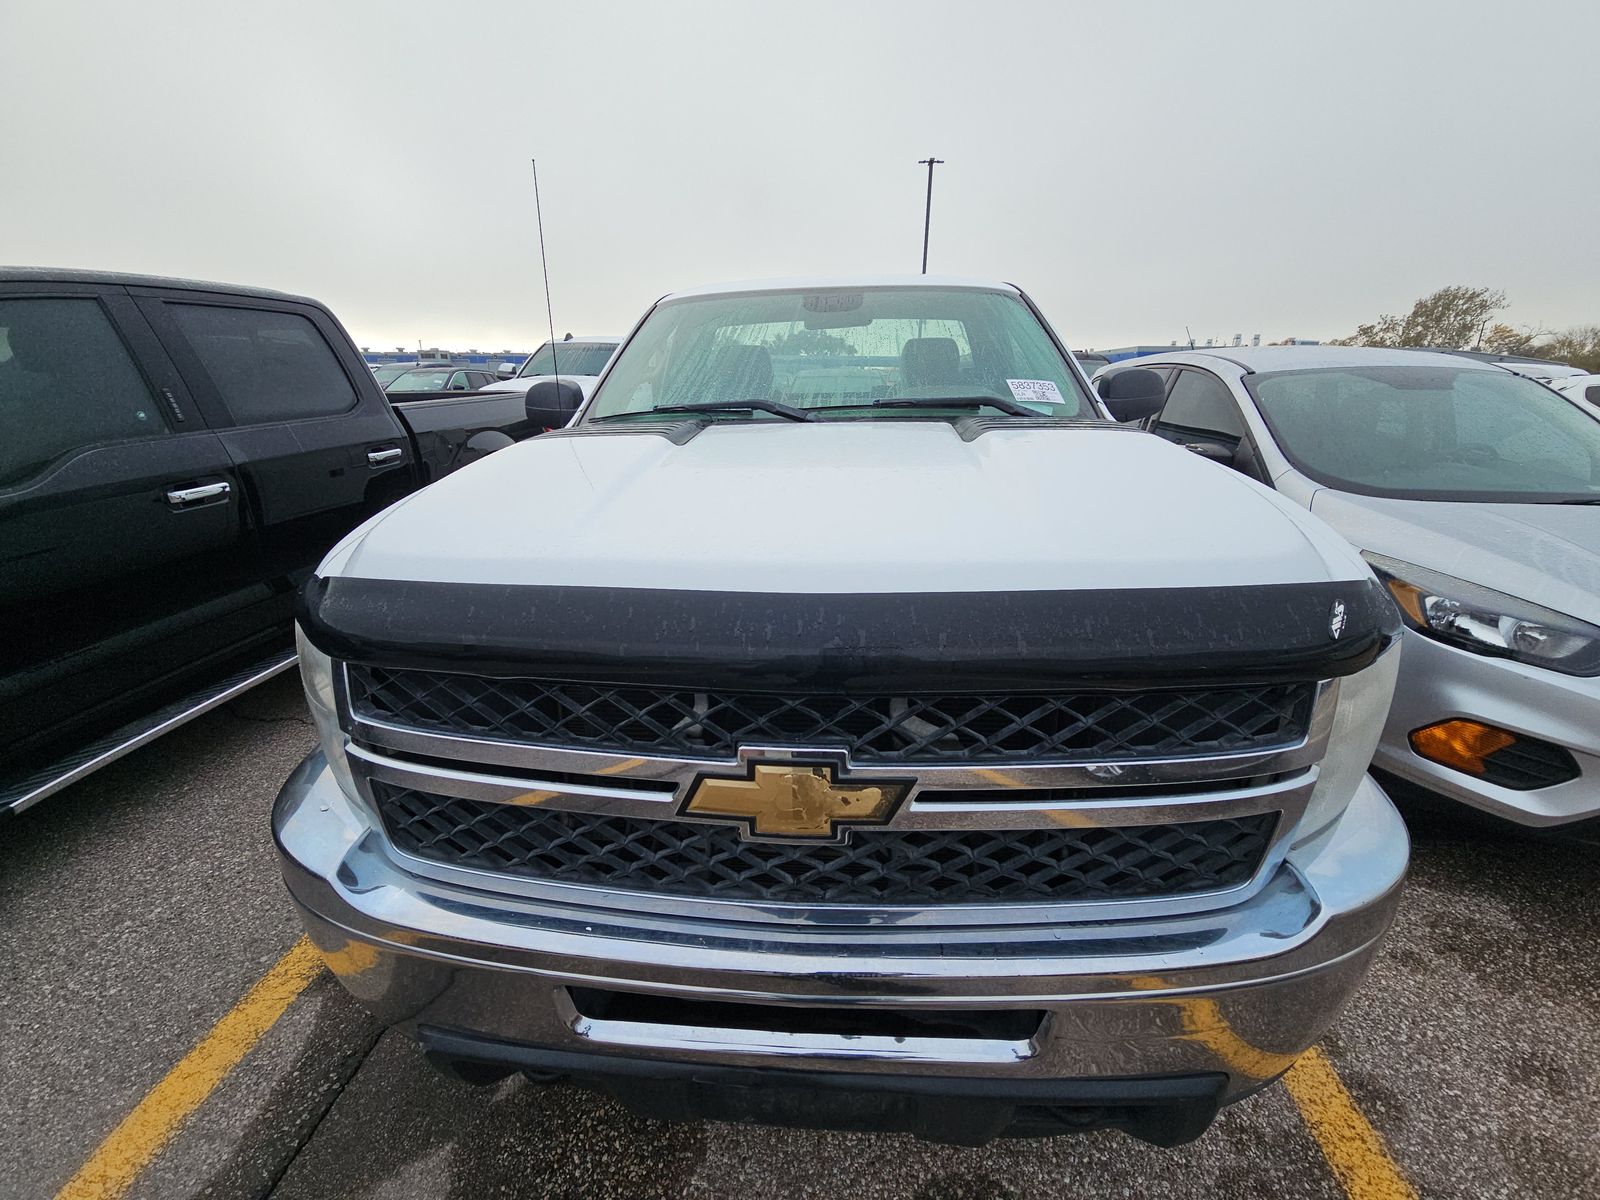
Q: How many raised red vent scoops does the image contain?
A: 0